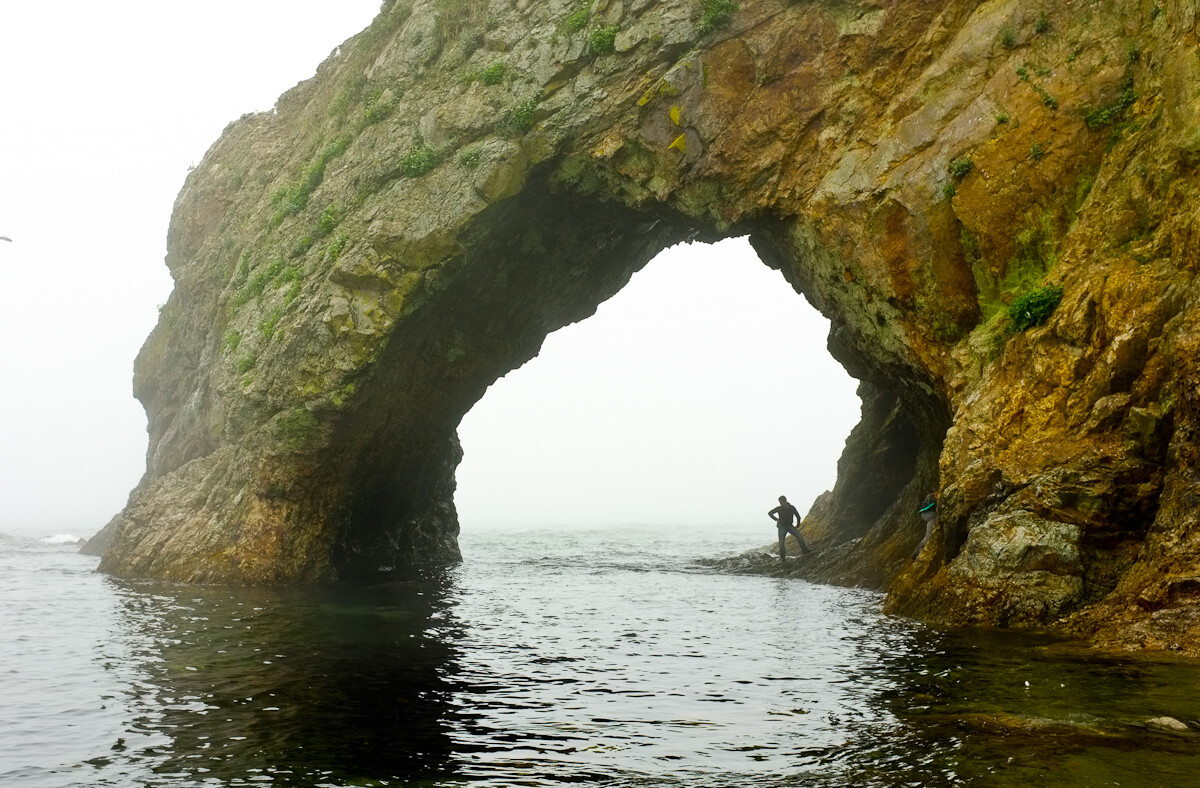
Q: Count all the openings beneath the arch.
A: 1